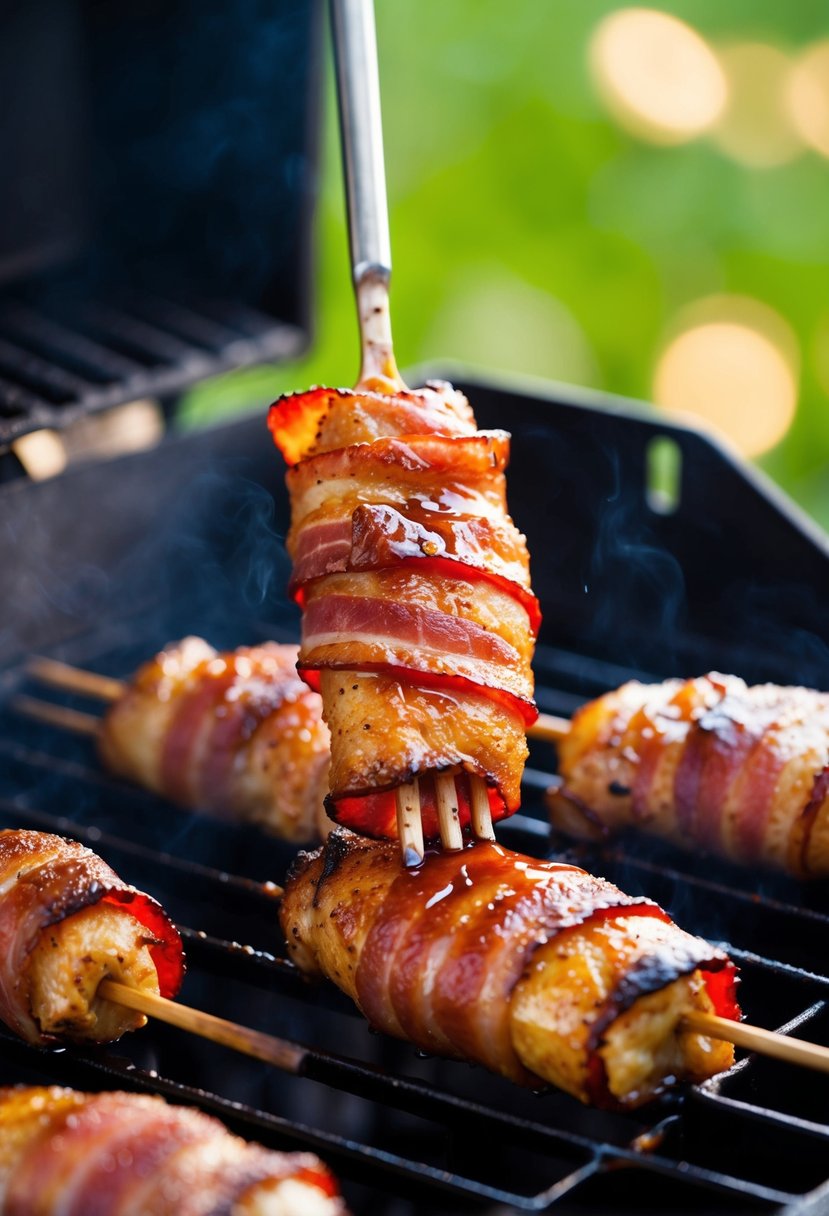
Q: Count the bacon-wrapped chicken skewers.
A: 6